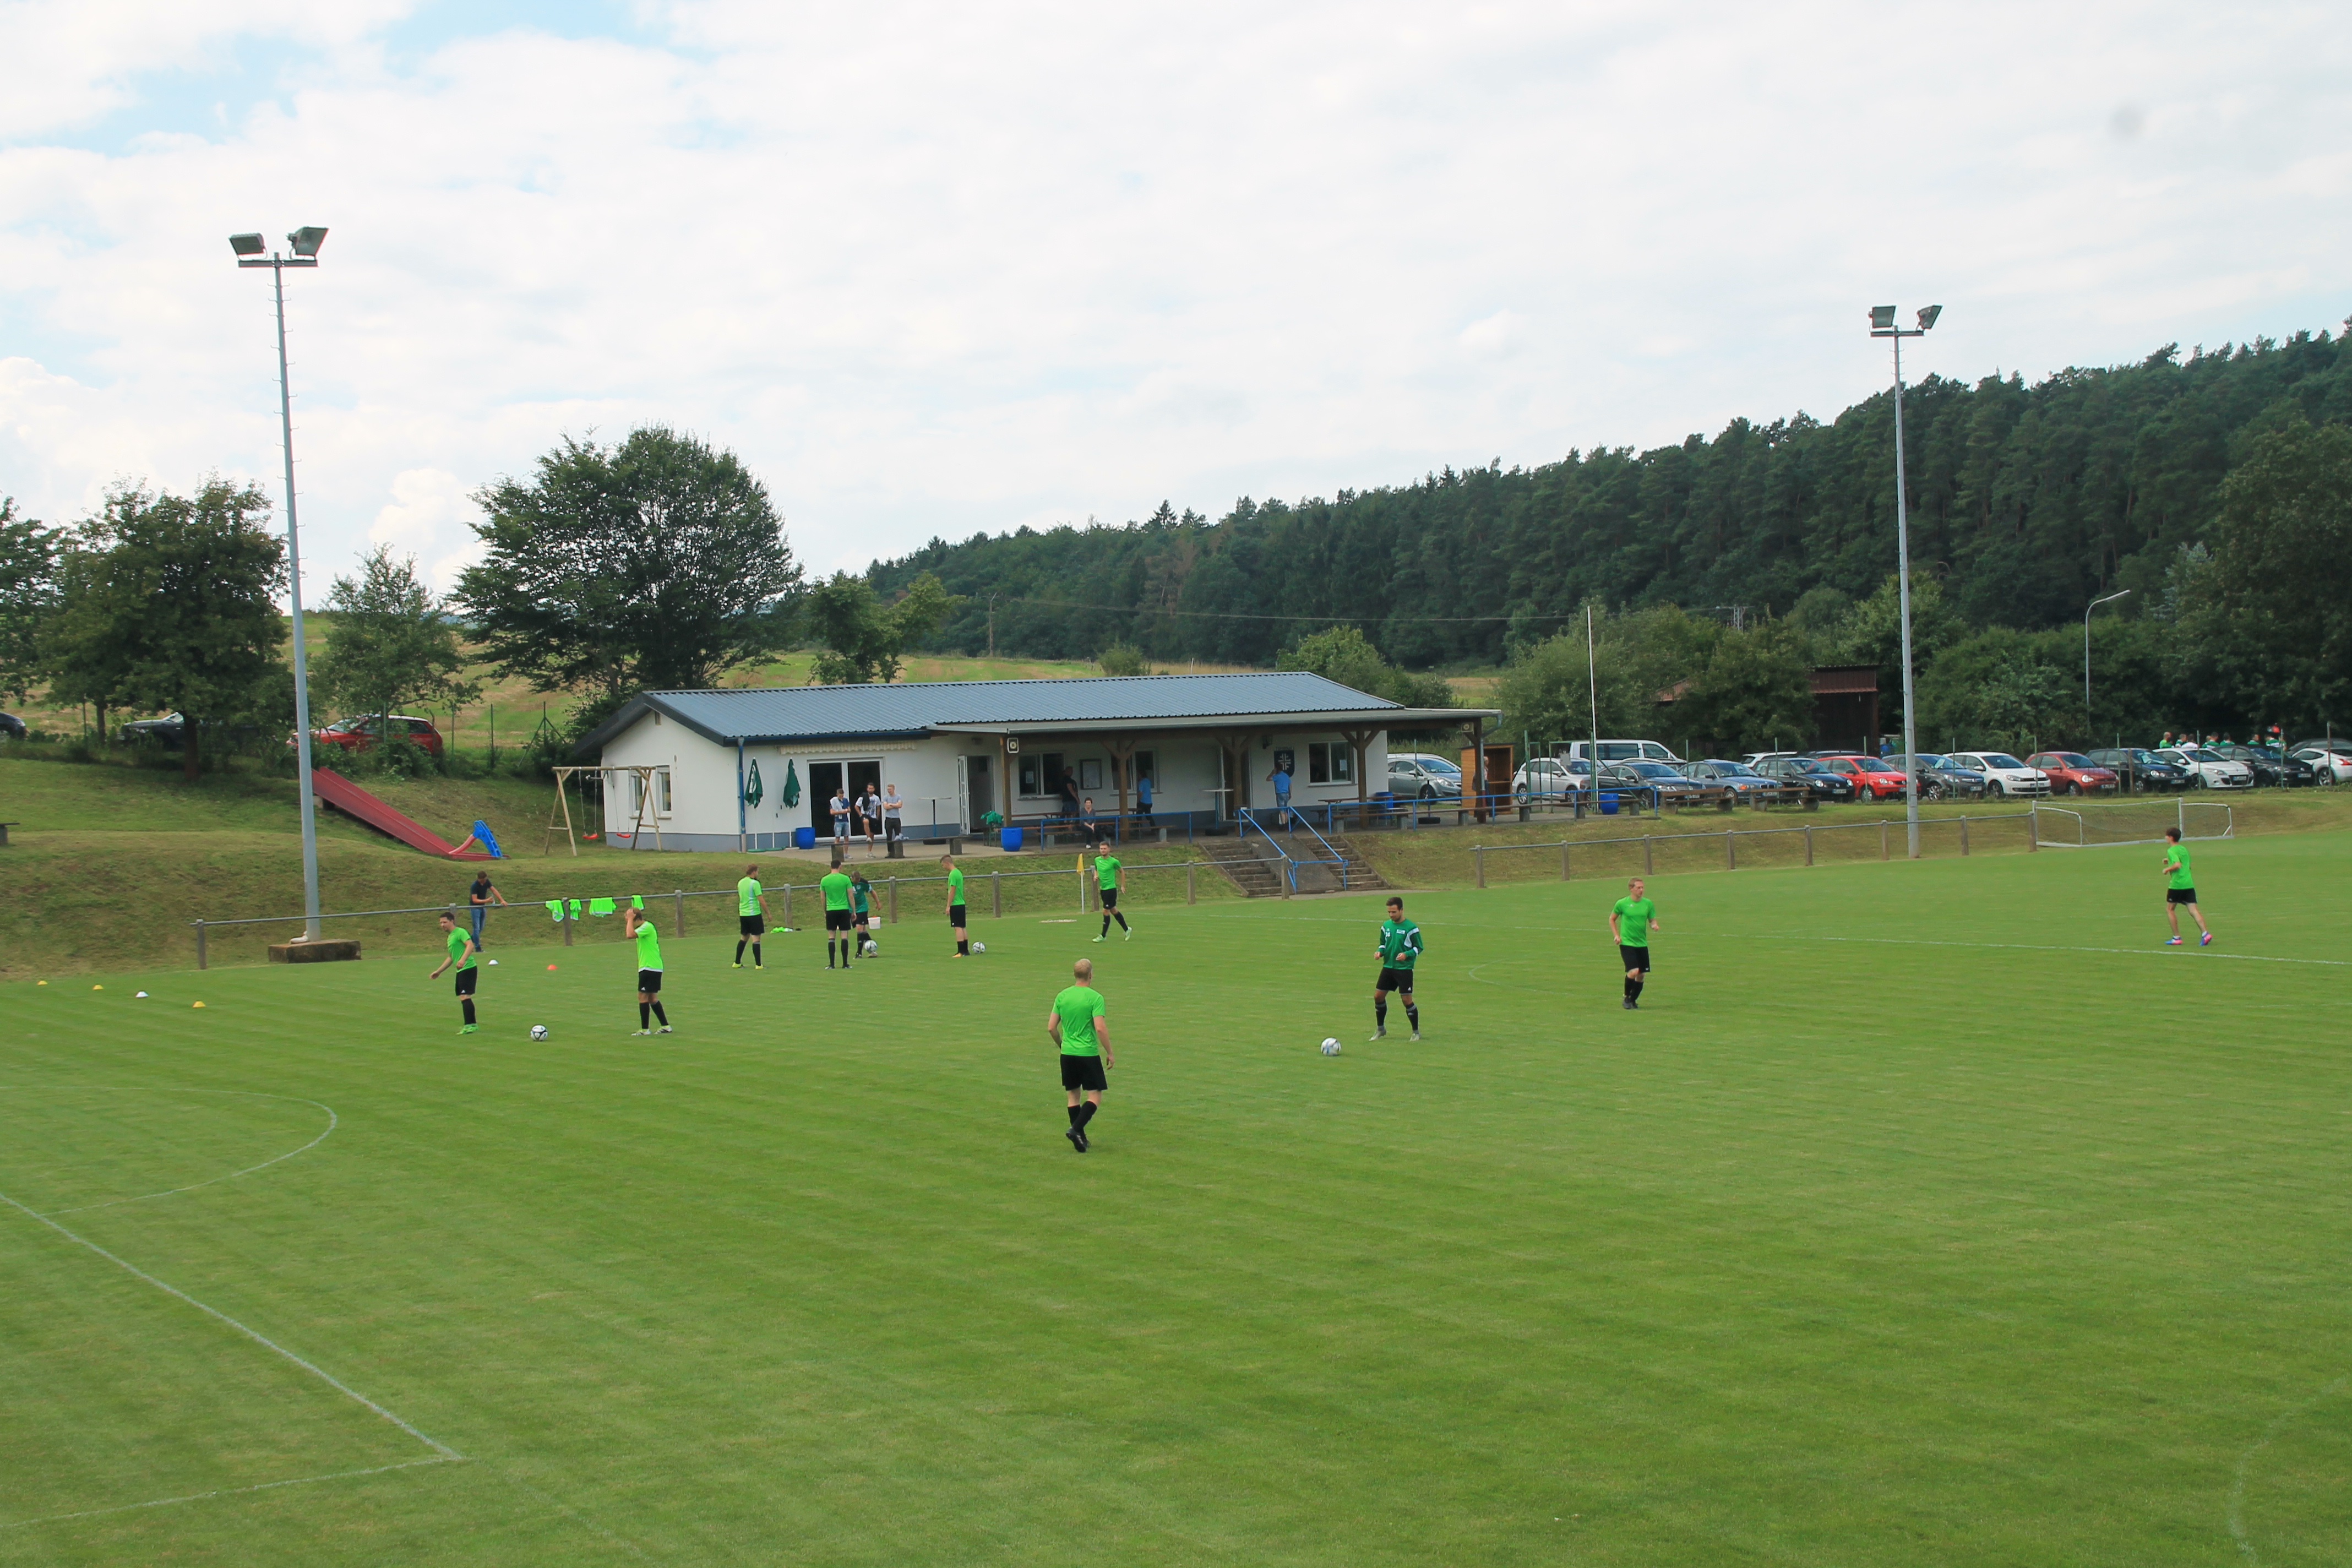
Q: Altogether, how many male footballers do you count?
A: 11